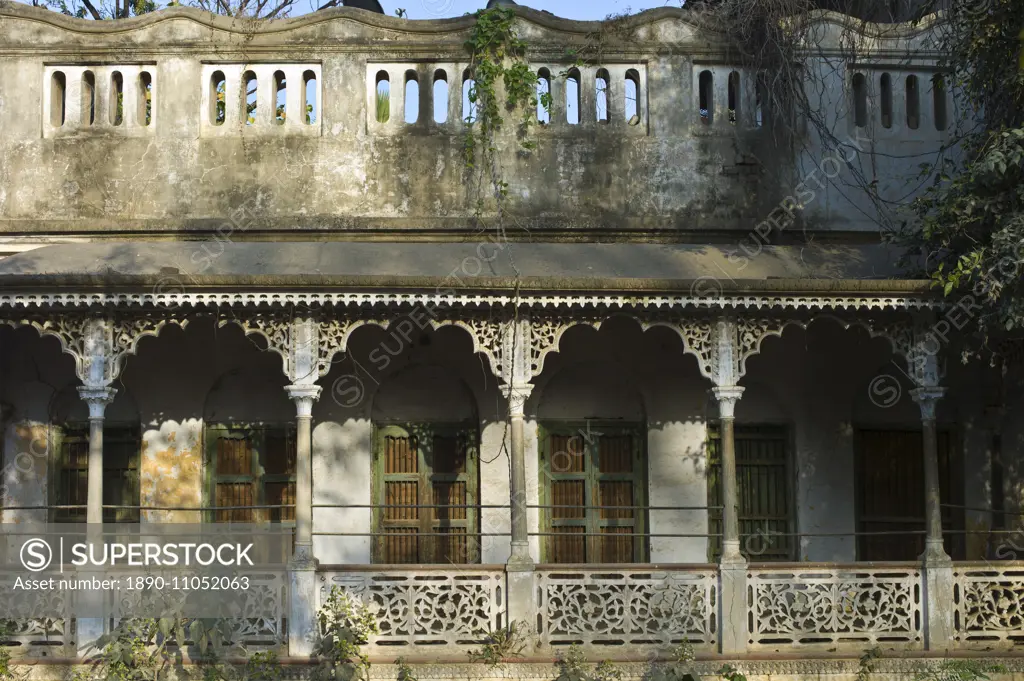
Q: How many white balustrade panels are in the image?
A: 6